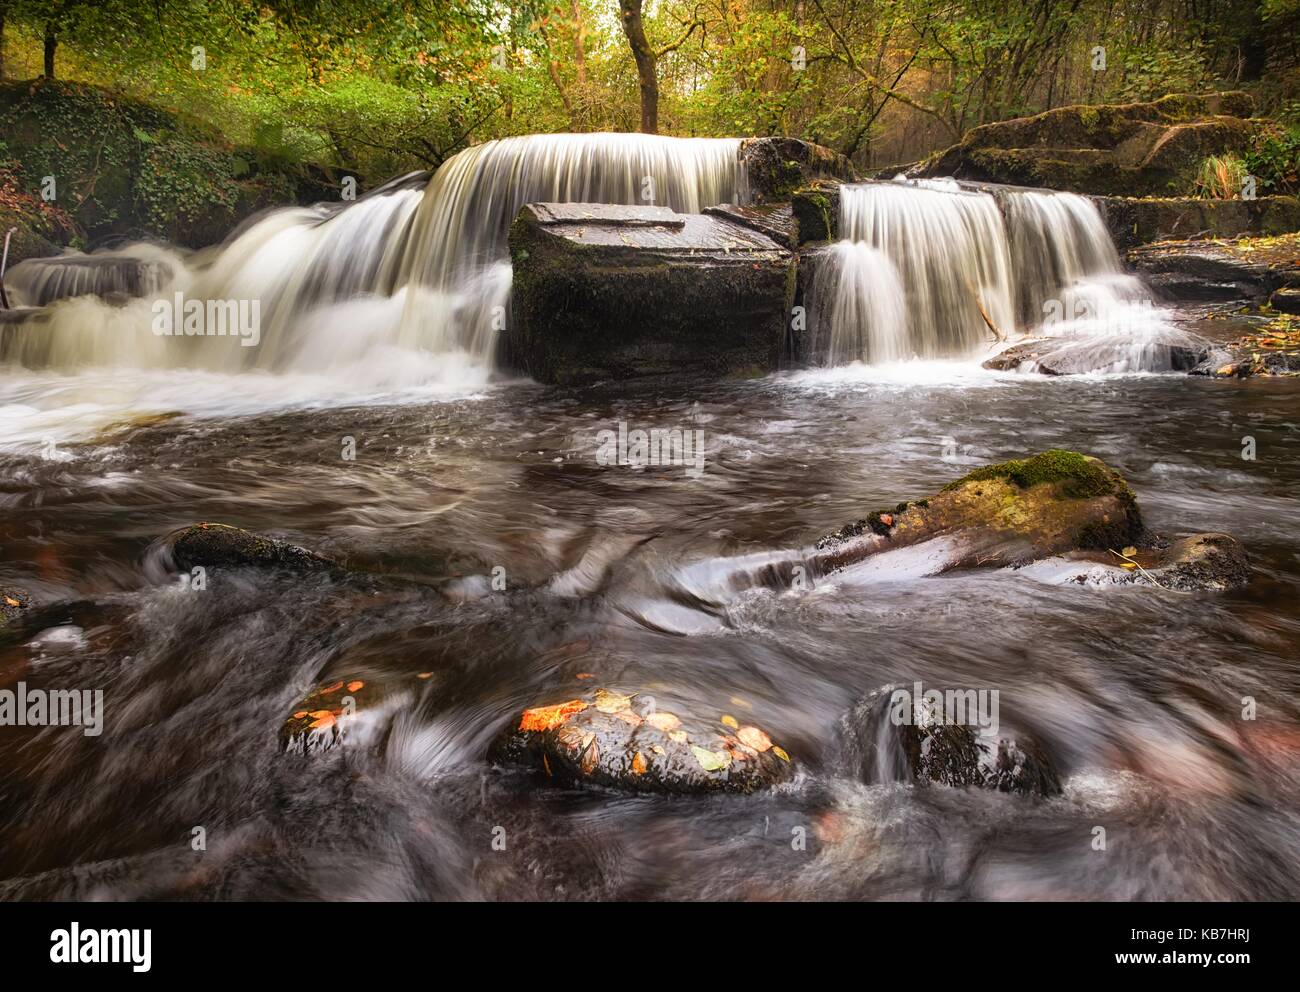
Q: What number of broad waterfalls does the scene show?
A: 2